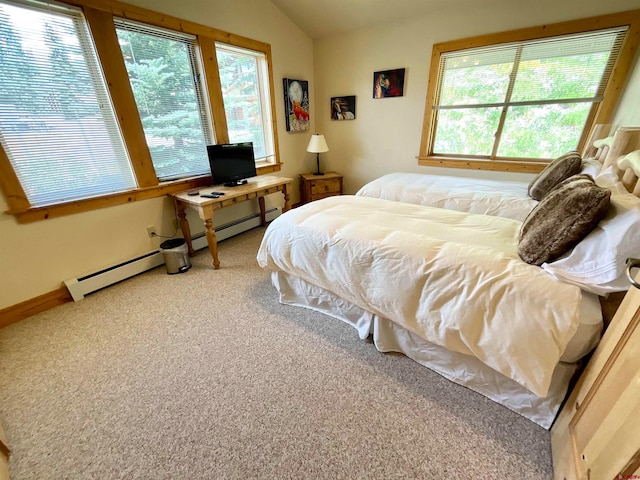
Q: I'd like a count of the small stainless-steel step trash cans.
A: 1